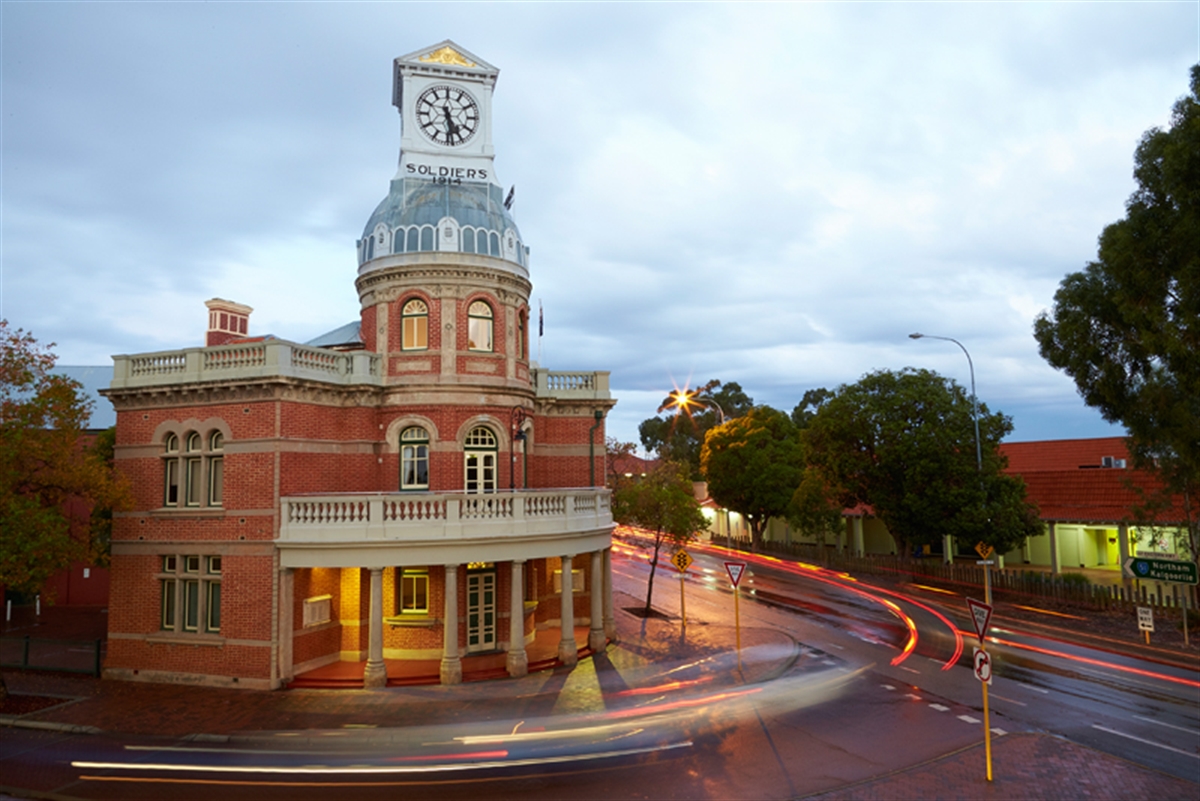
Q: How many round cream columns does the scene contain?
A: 6